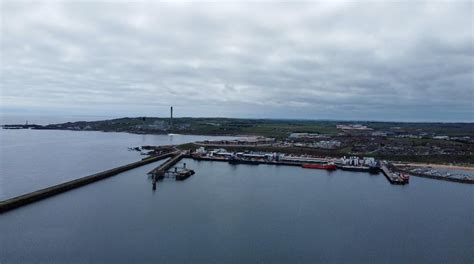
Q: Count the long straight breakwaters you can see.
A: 1